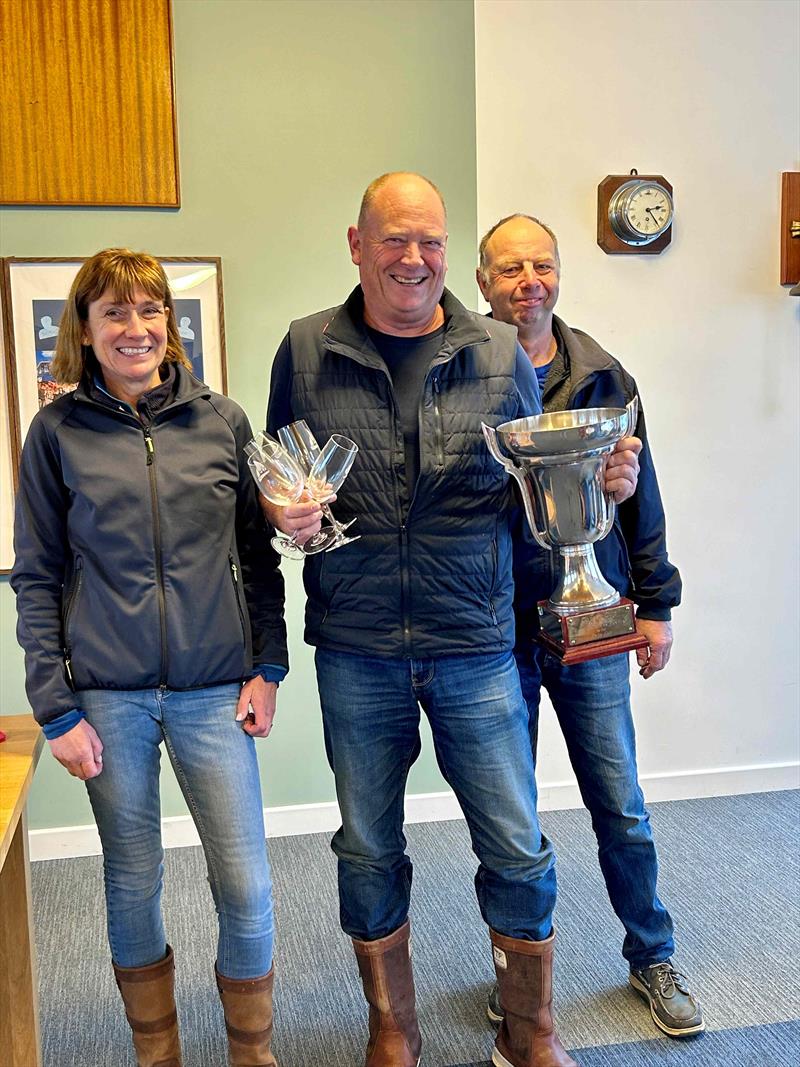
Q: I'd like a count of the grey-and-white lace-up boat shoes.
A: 2